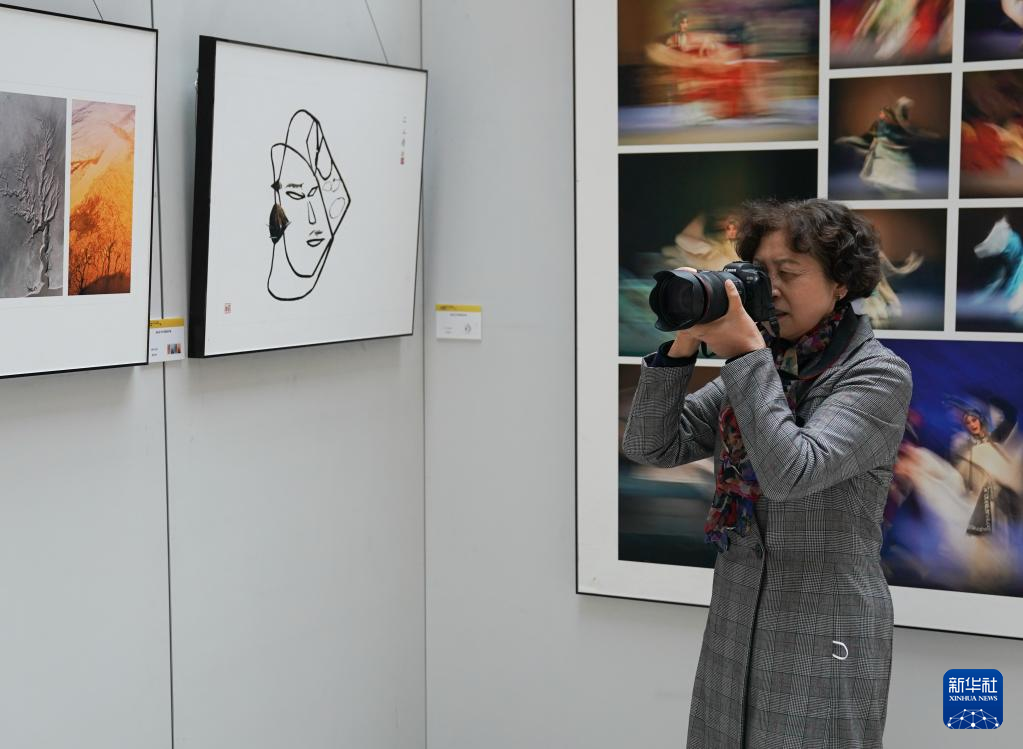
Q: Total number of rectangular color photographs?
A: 11